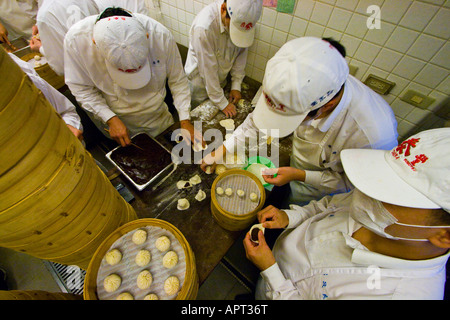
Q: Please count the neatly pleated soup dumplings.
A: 14